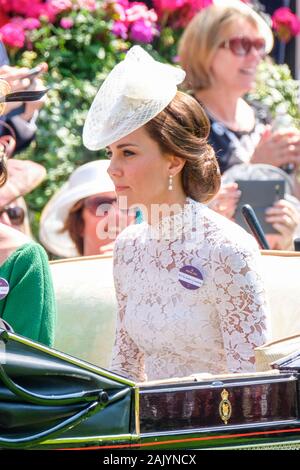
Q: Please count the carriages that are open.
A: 1